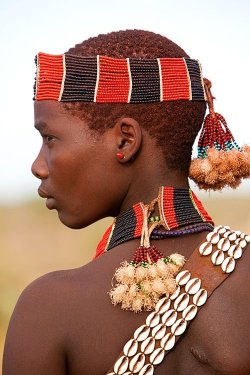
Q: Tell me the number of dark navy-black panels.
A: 5